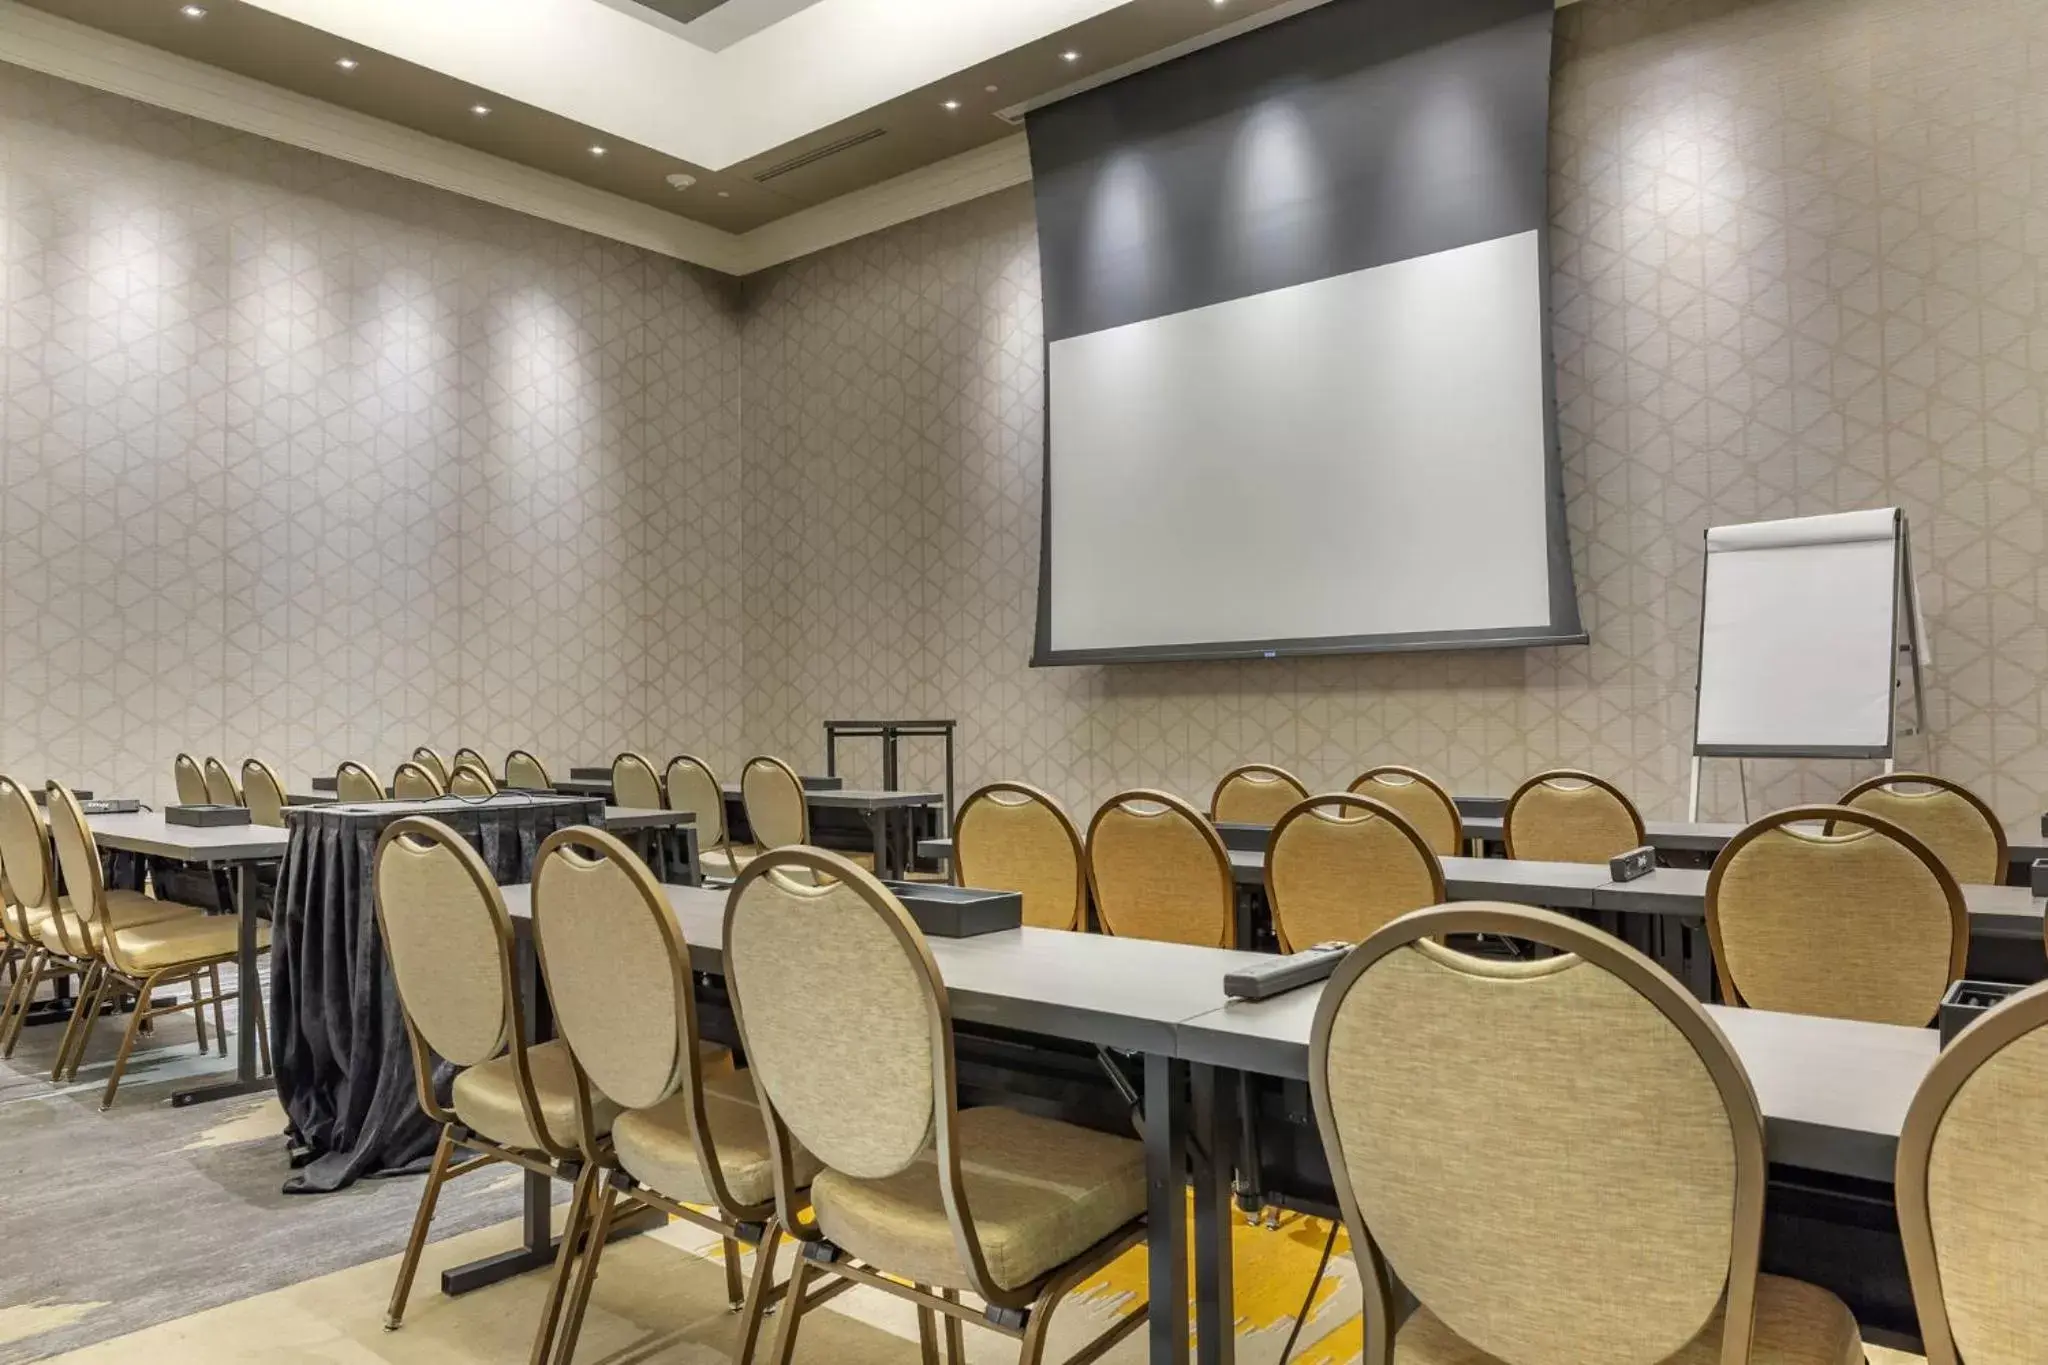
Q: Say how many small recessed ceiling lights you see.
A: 7